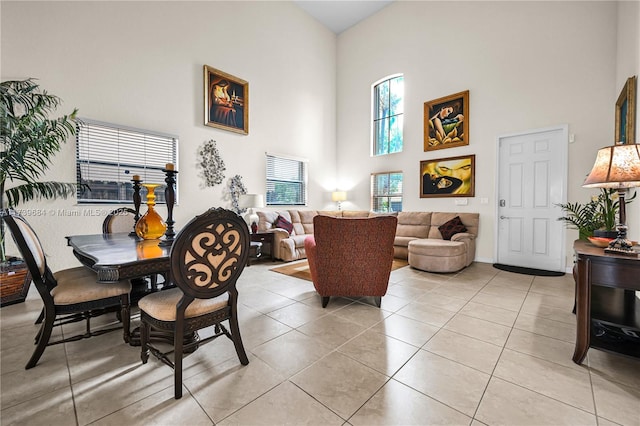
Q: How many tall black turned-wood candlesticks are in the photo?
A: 2